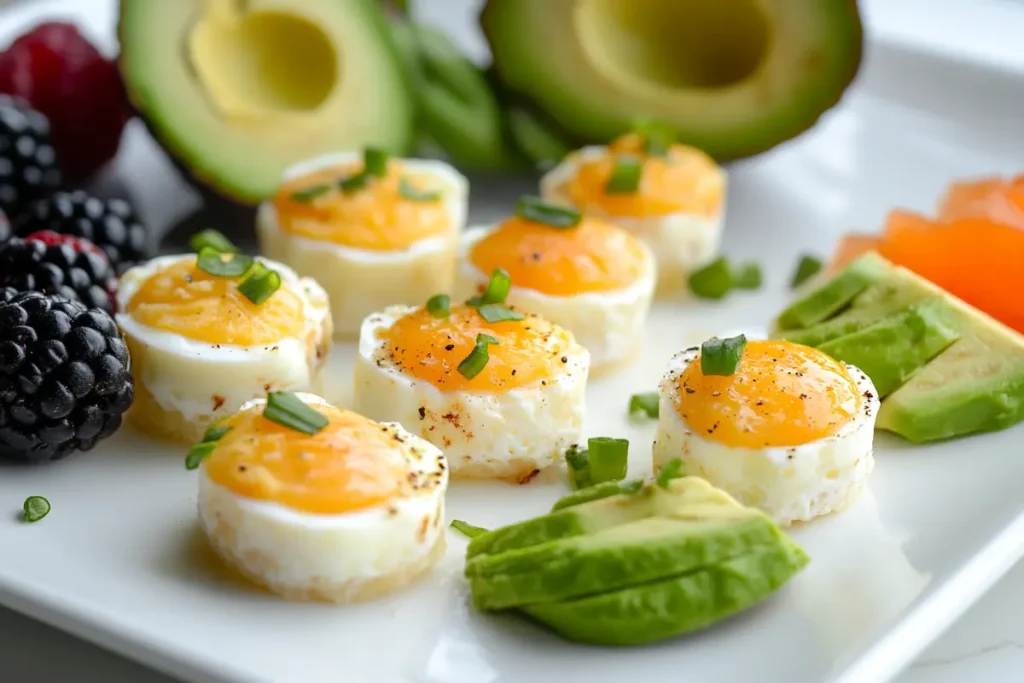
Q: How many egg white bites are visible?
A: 7